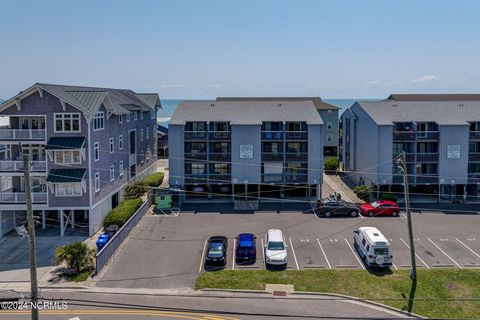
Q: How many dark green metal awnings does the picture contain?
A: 2